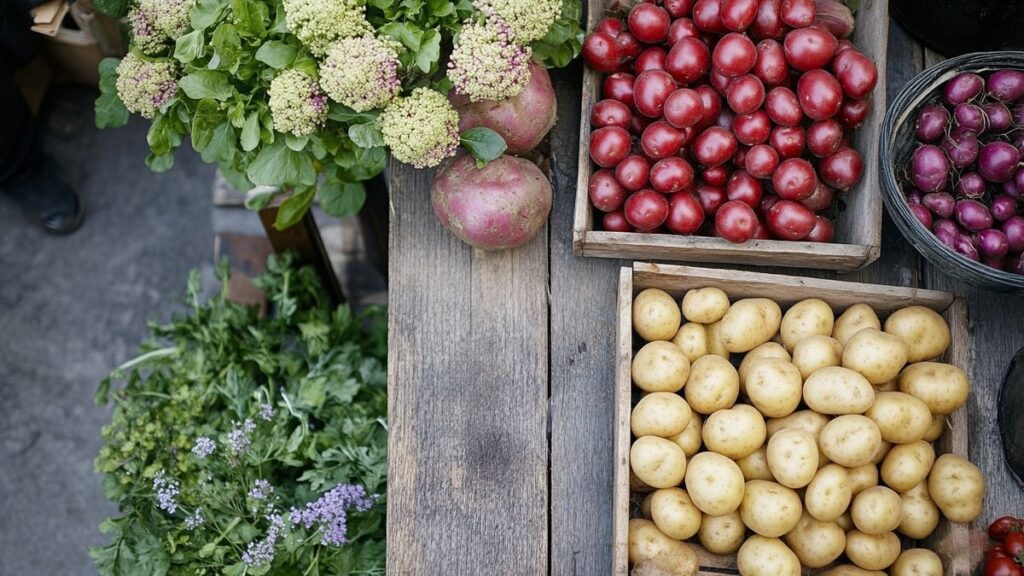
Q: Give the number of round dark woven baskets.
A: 1